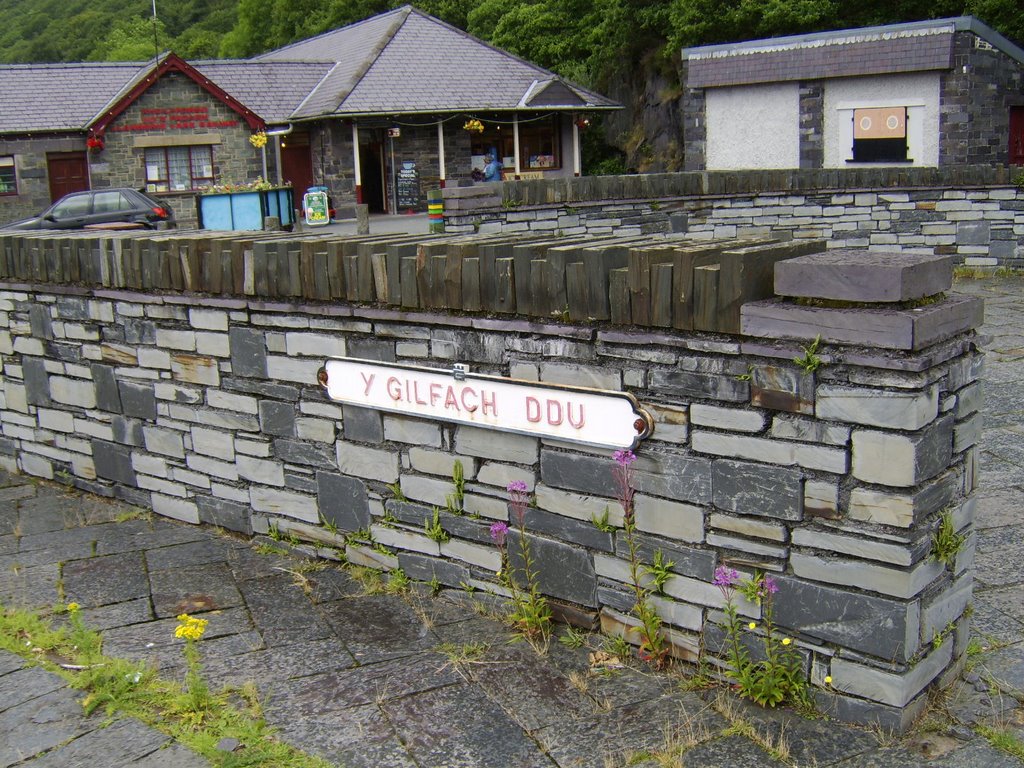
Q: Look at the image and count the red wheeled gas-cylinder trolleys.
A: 0